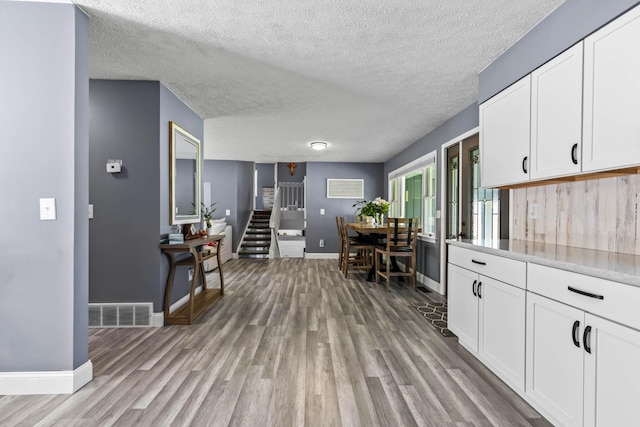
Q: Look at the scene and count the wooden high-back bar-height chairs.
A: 4